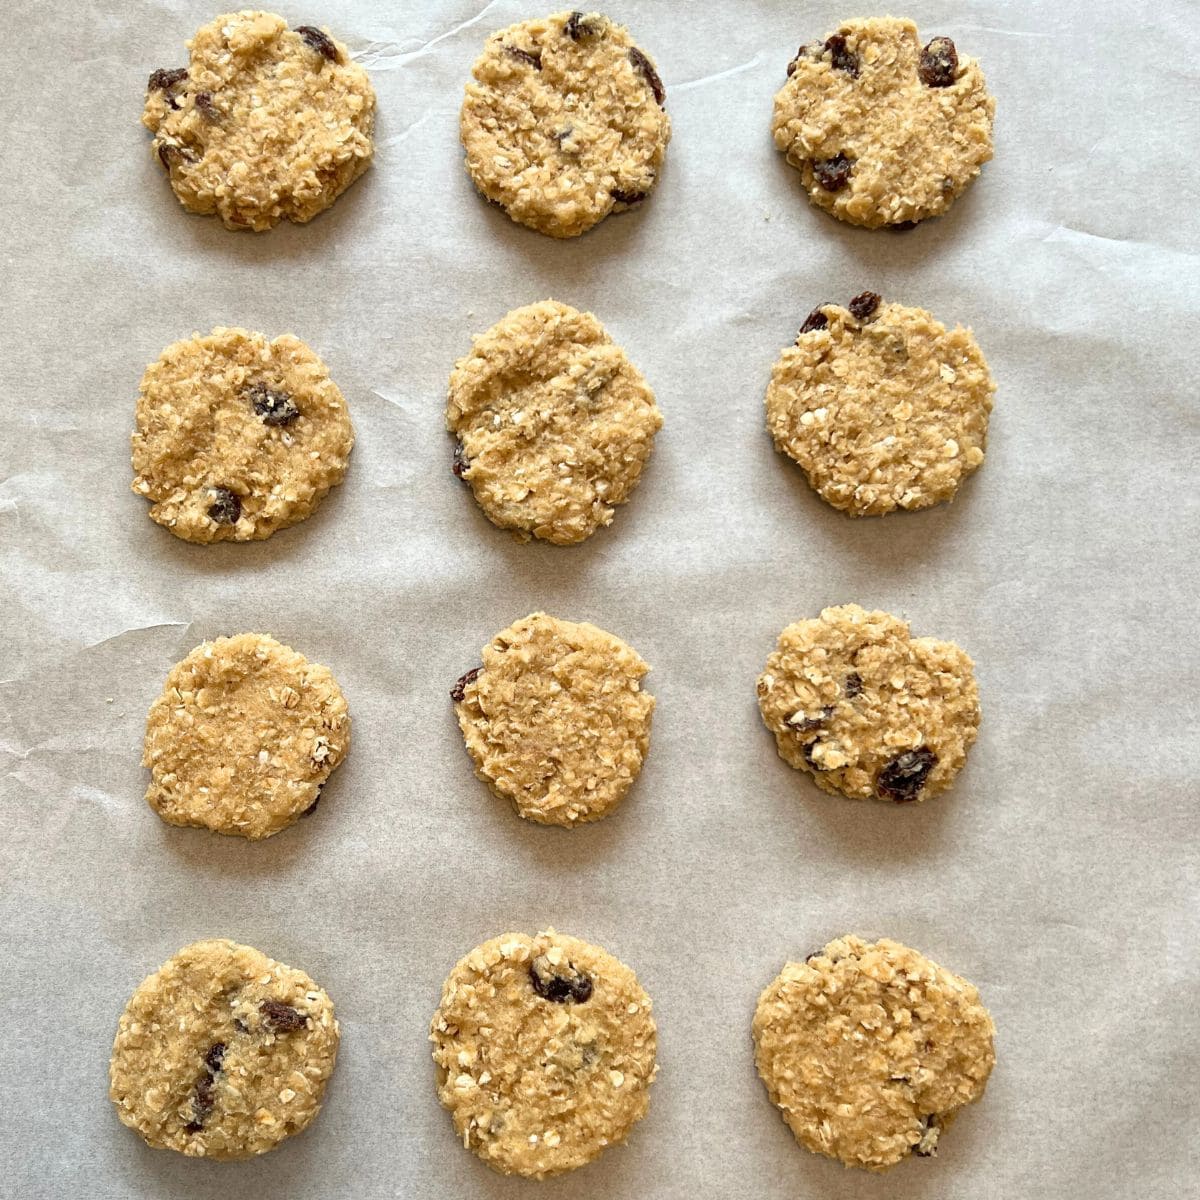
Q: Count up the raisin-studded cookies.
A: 12